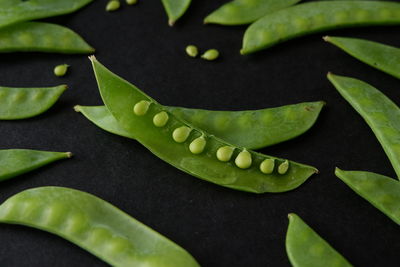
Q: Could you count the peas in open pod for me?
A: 8